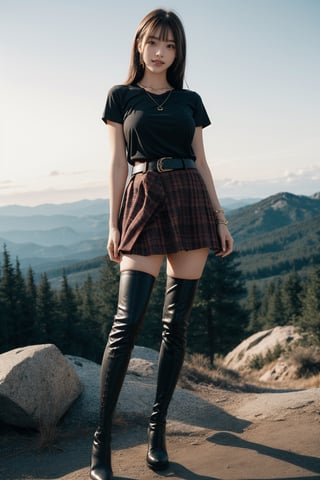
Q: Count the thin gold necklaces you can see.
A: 2